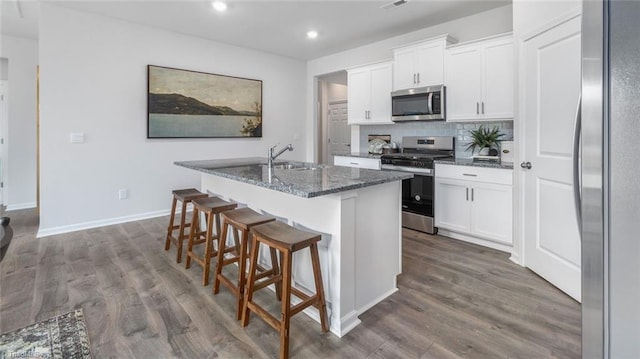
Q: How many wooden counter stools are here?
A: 4